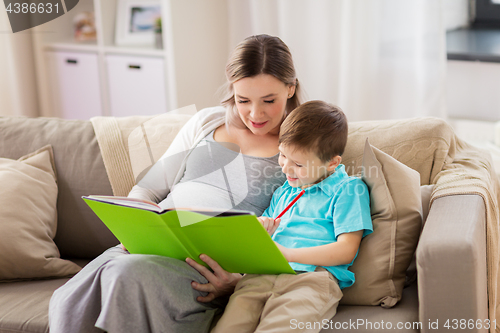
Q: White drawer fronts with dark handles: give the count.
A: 2